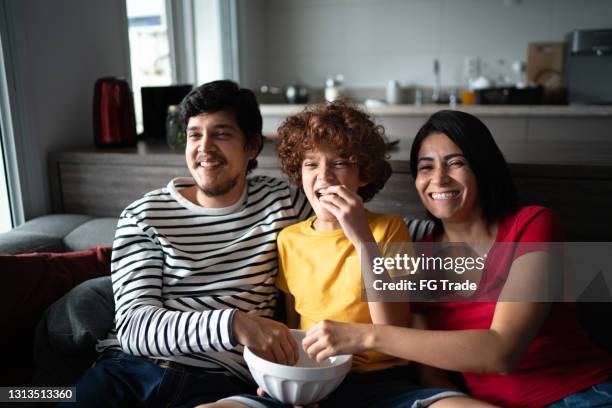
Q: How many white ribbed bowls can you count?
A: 1